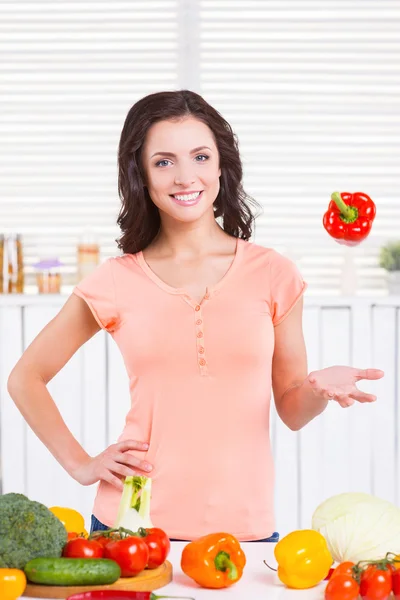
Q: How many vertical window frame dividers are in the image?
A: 1